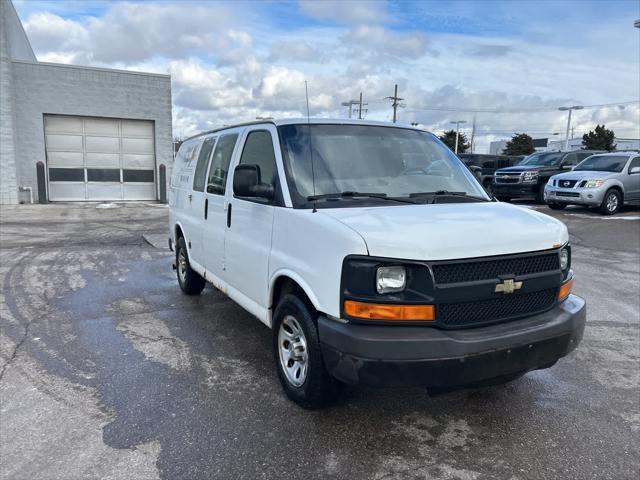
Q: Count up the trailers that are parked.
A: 0